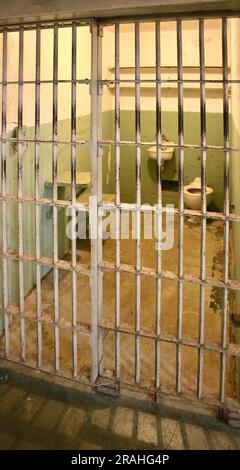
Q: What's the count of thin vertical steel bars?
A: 11